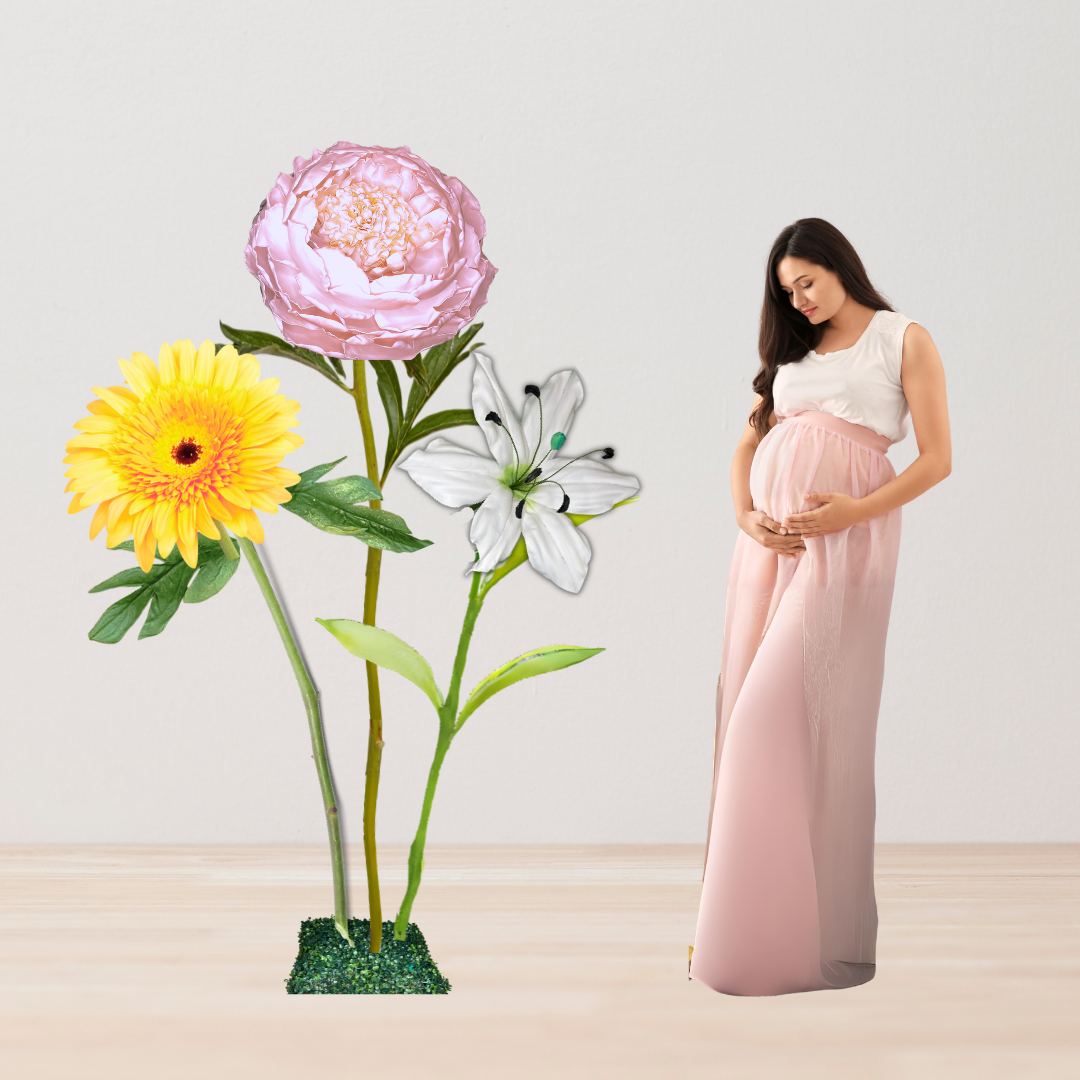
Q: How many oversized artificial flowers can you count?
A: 3